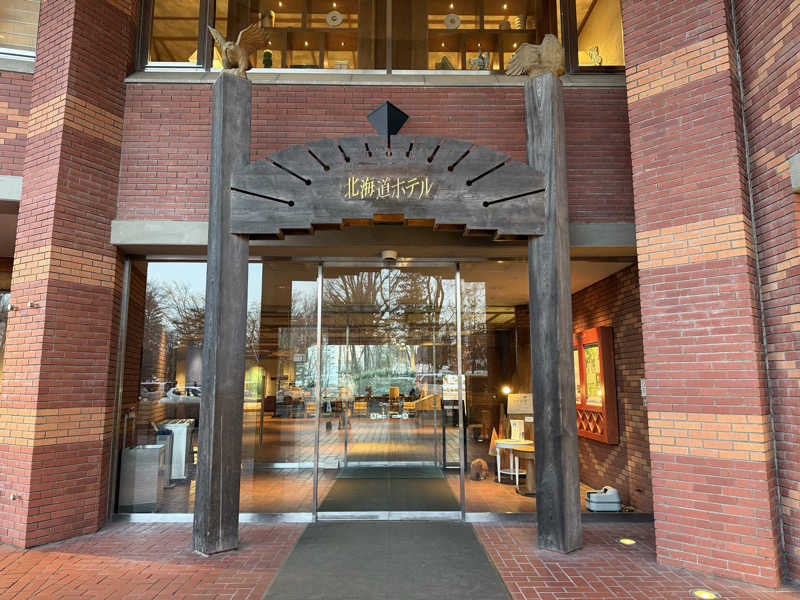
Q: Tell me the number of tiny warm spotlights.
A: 10